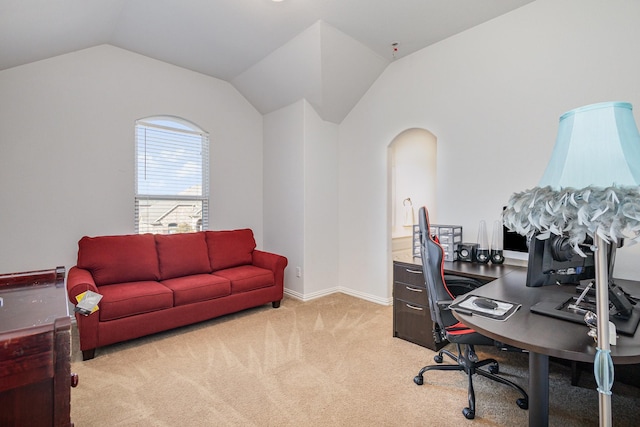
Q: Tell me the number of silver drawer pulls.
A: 3